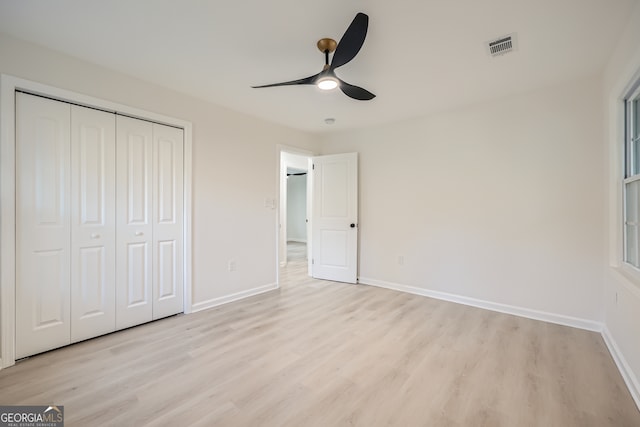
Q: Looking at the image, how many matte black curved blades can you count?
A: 3